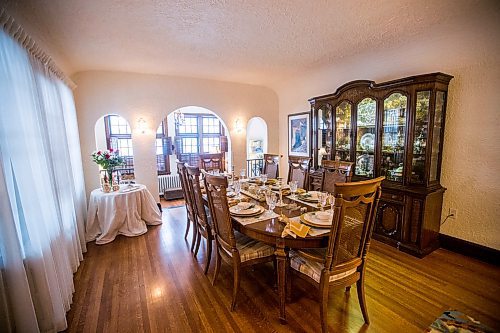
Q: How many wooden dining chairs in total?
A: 8